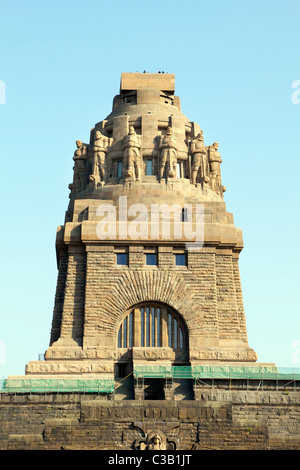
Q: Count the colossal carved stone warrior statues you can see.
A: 6